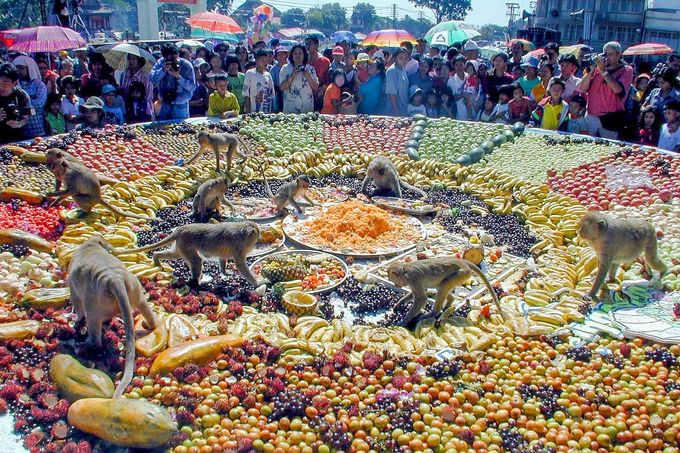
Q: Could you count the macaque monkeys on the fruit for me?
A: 10